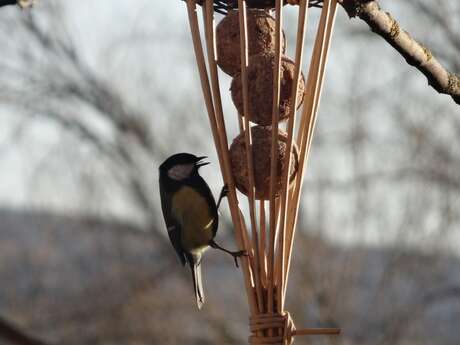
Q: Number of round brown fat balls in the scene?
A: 3